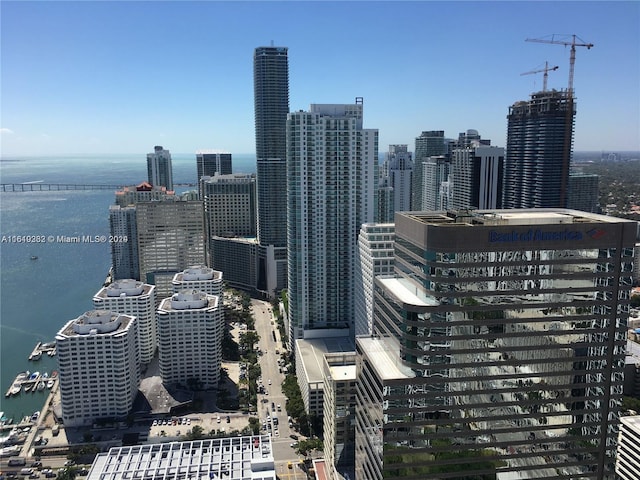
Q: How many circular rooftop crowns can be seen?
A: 4